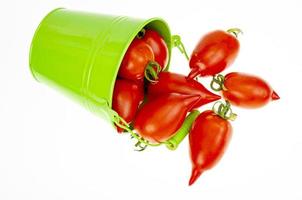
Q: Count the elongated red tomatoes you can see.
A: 8